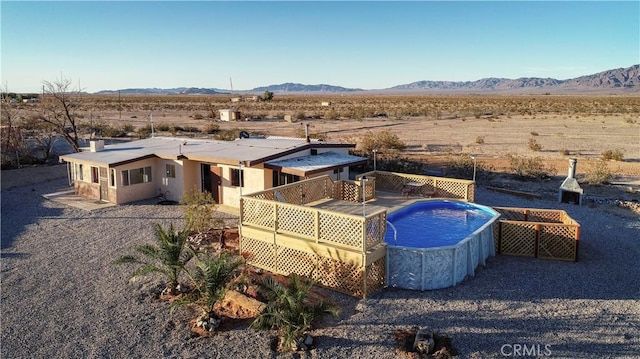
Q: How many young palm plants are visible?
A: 3